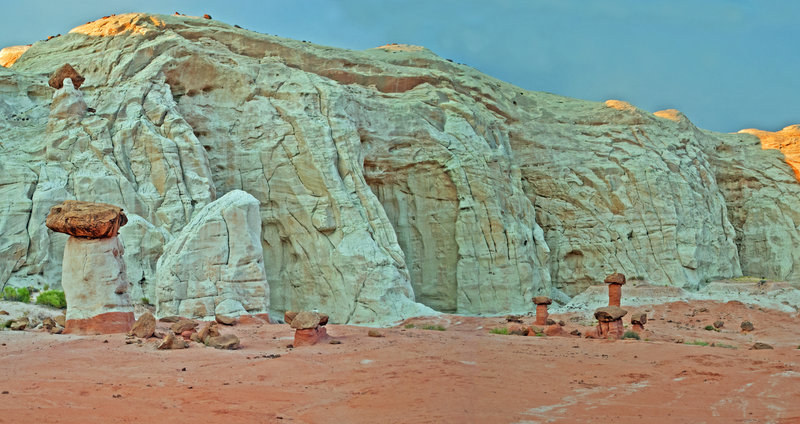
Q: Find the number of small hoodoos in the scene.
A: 5